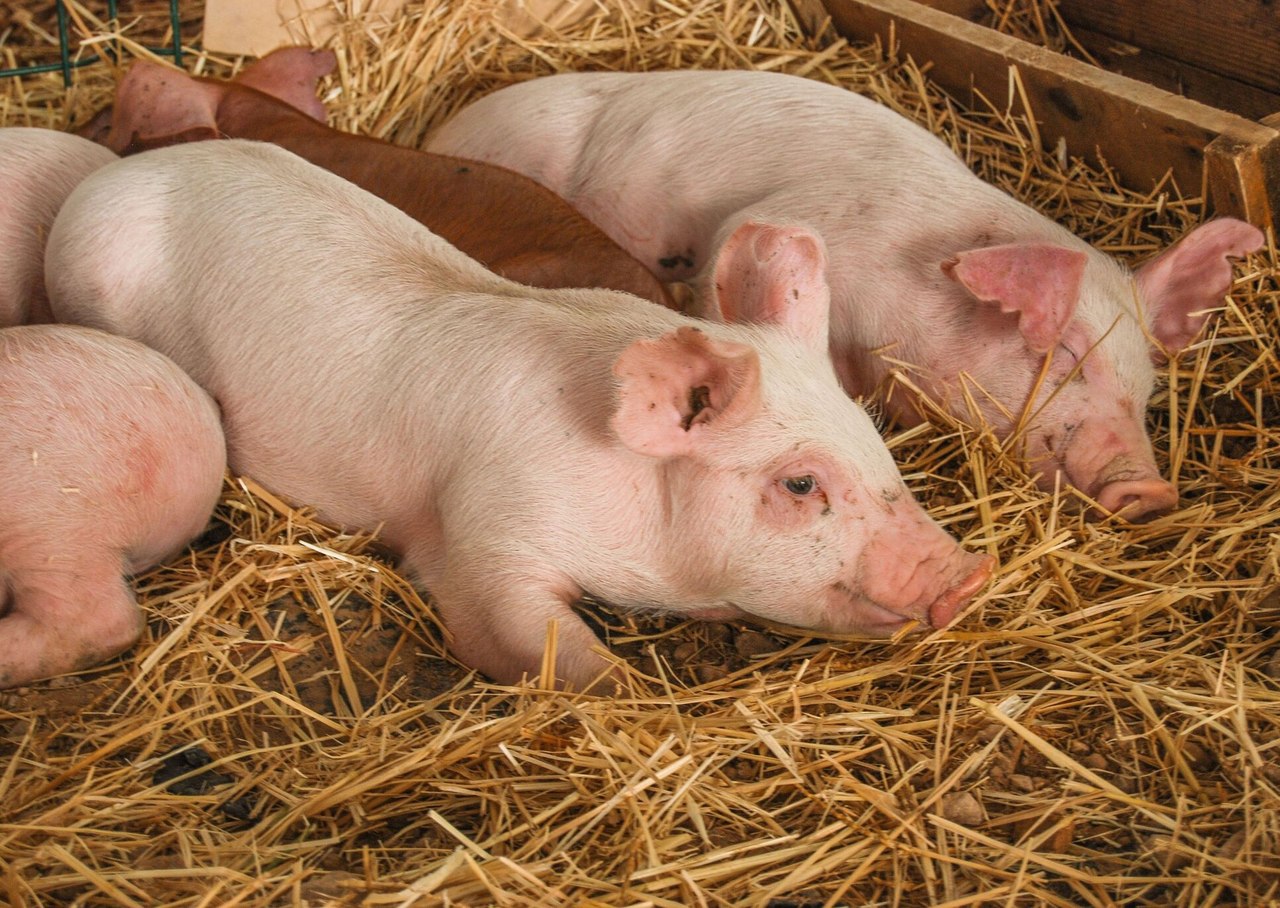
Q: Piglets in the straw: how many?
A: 5